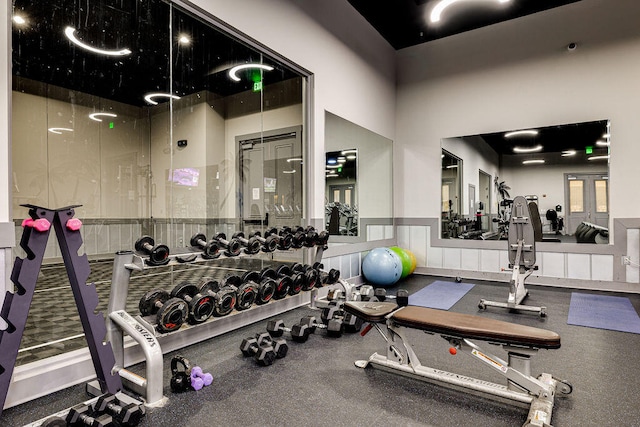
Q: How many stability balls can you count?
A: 3